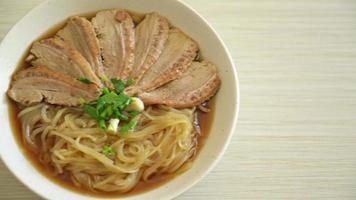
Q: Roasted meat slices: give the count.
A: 7